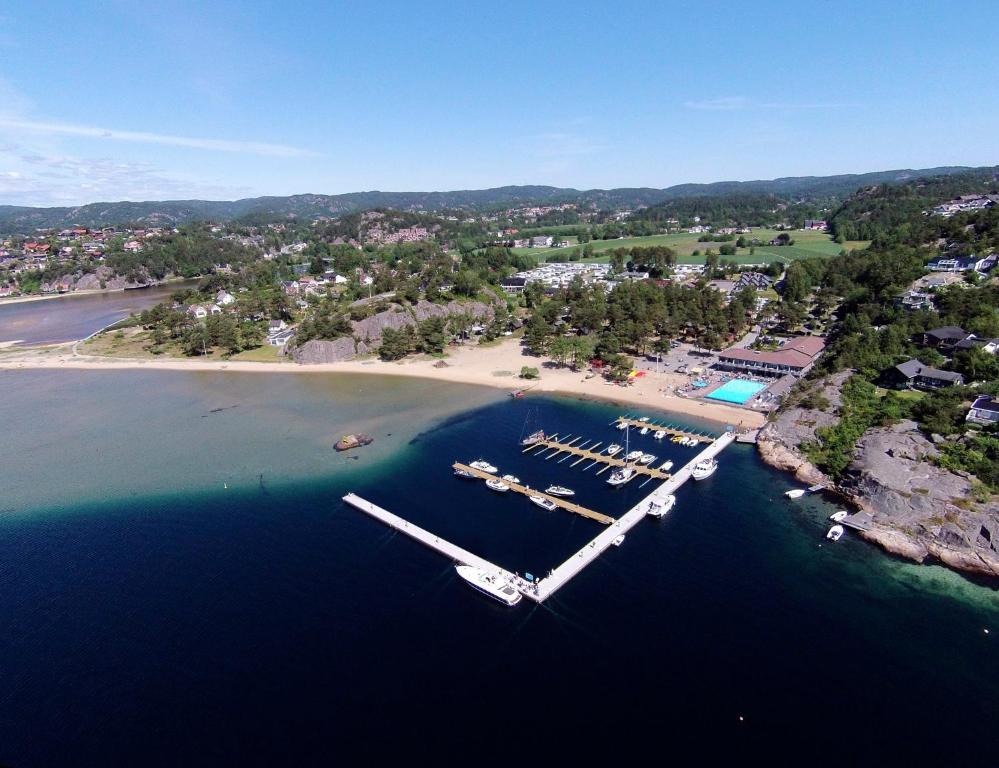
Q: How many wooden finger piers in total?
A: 3